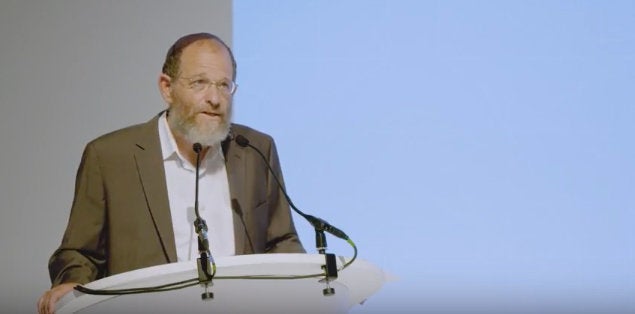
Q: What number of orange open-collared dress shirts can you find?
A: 0